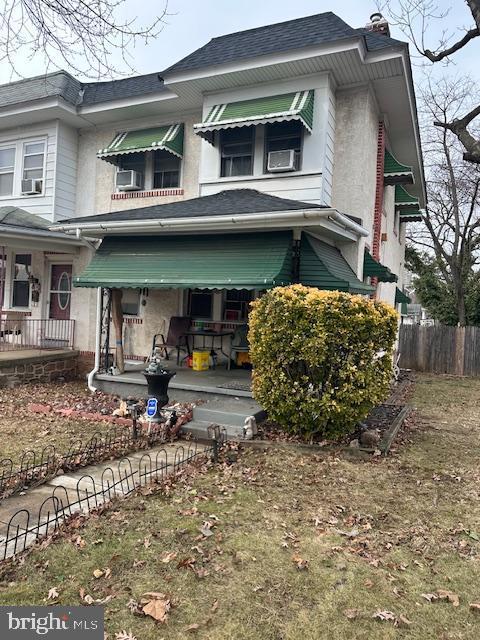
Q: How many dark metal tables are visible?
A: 1